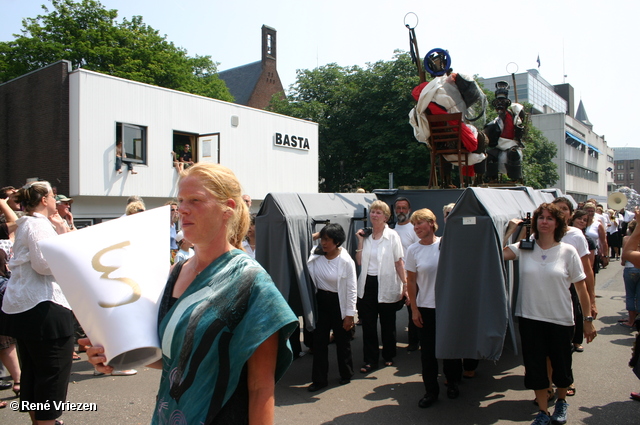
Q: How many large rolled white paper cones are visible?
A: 1